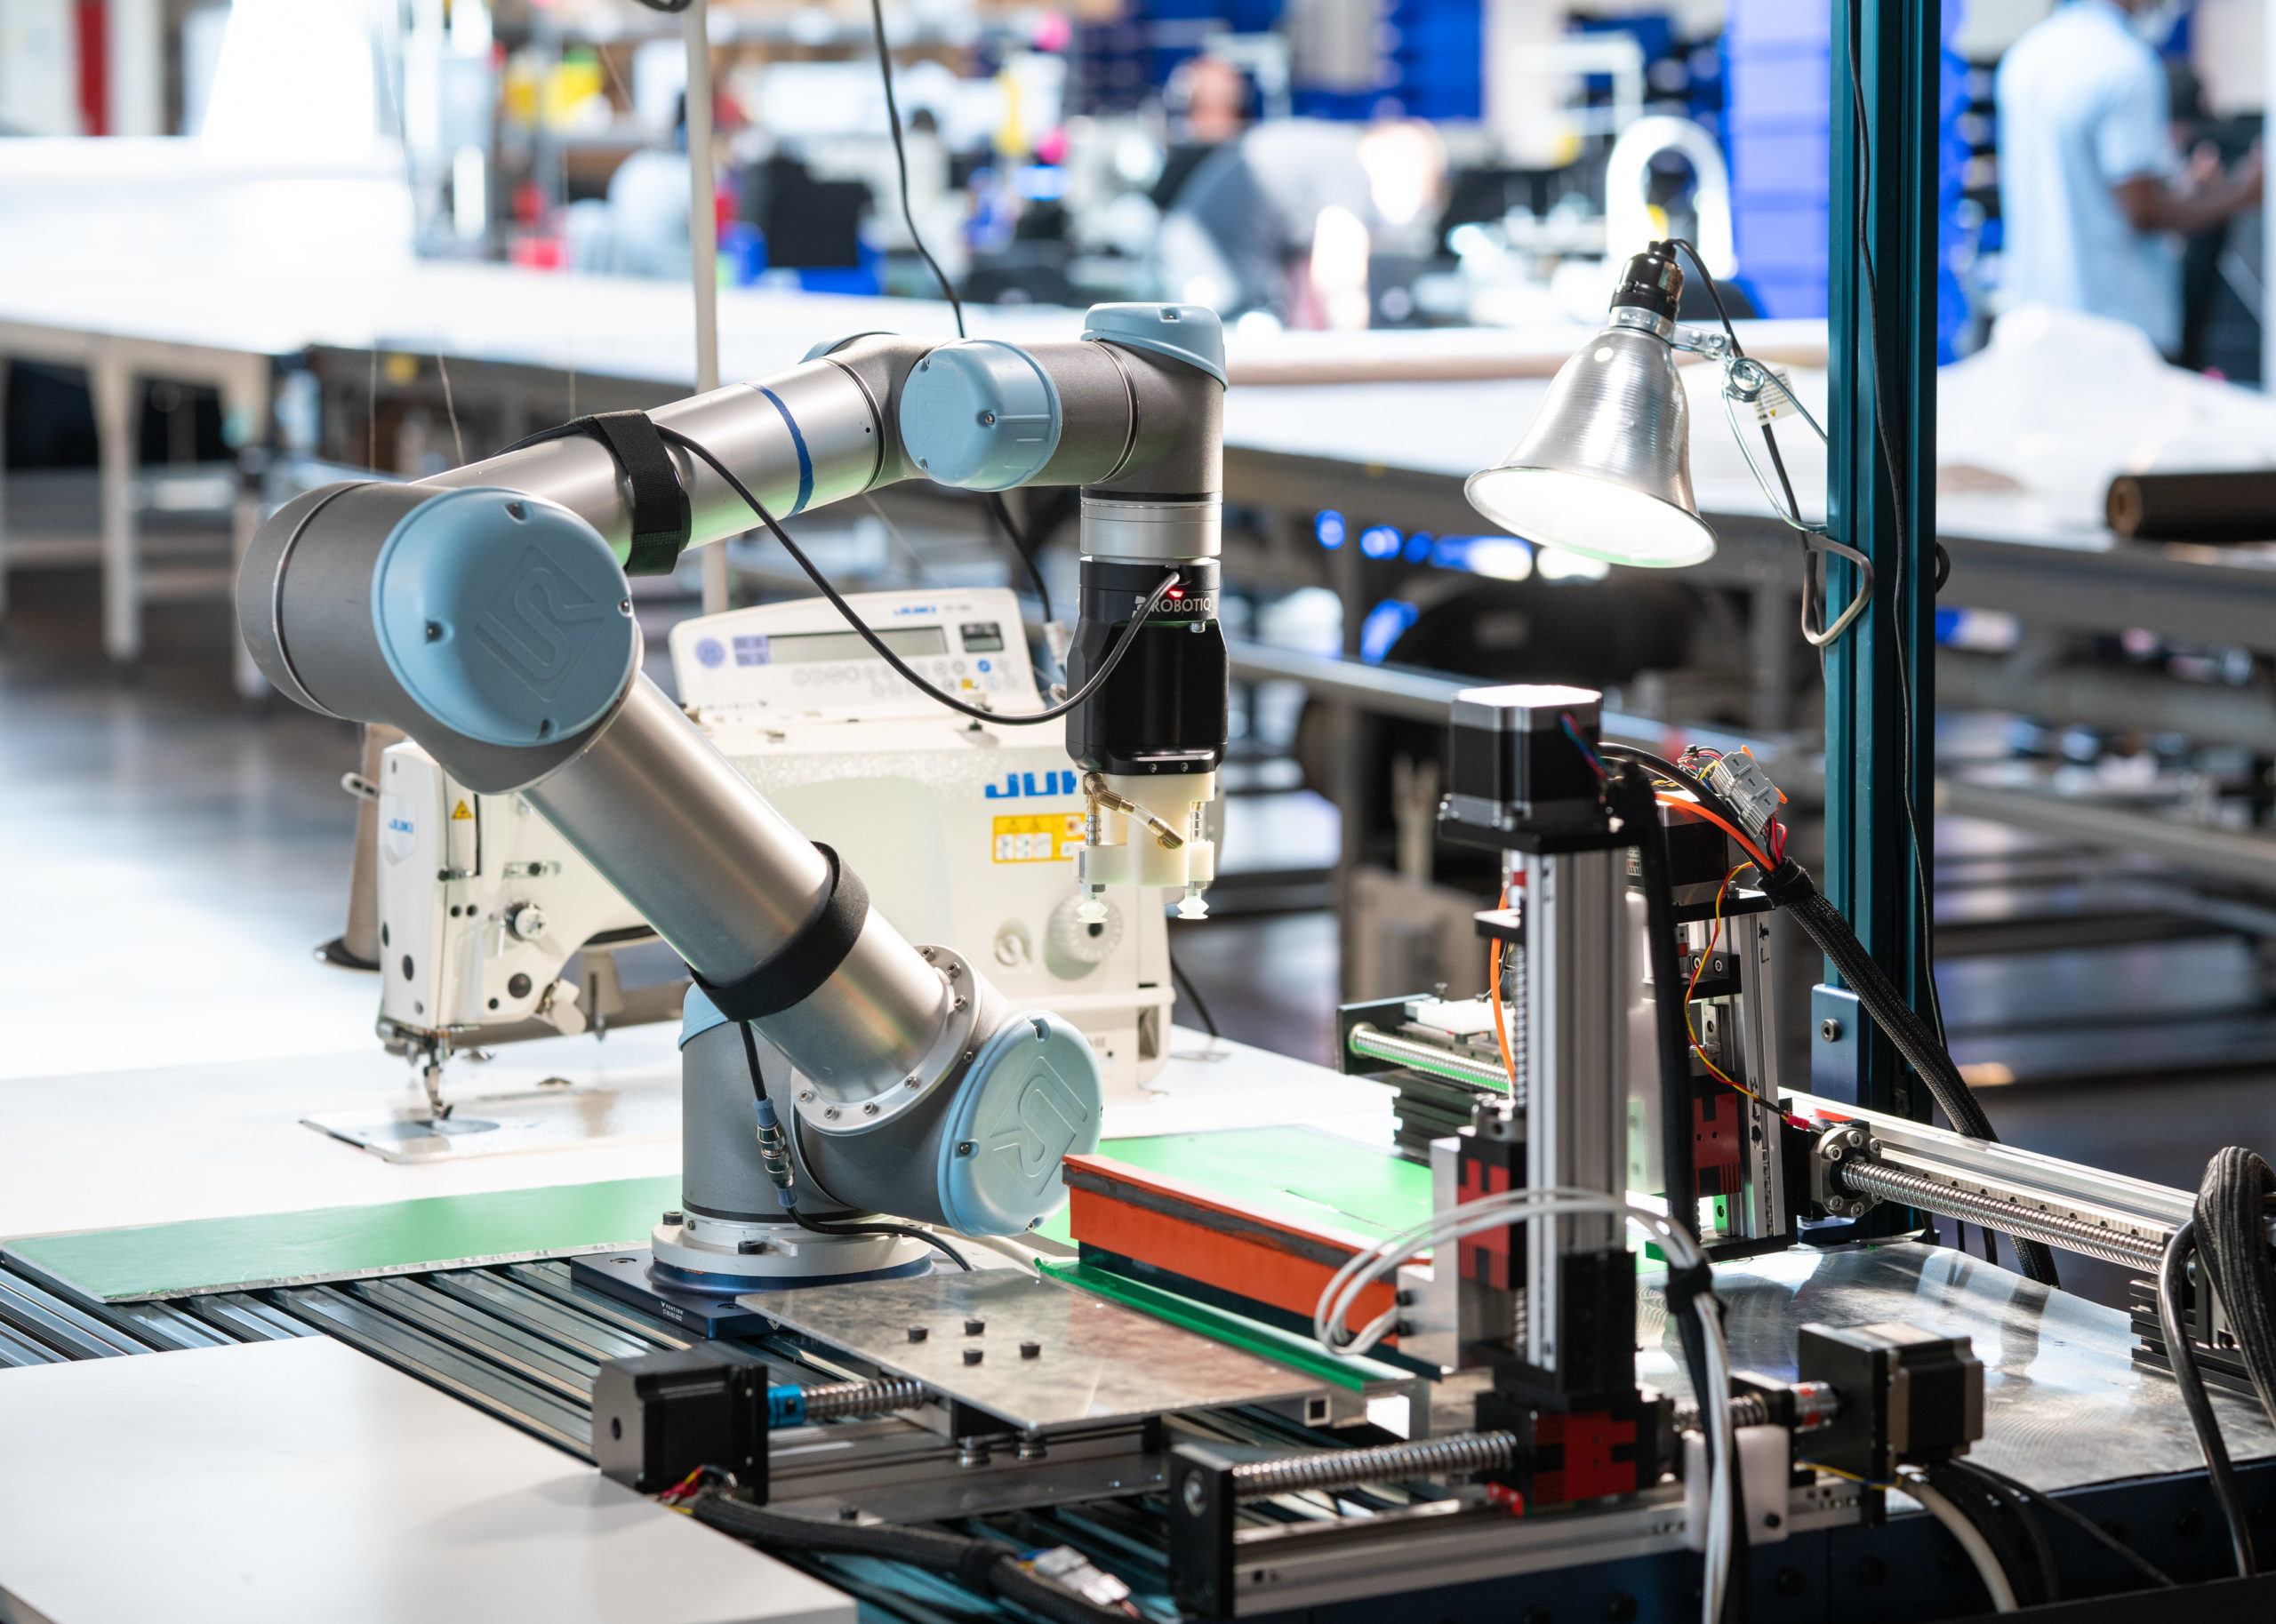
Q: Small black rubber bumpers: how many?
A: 4